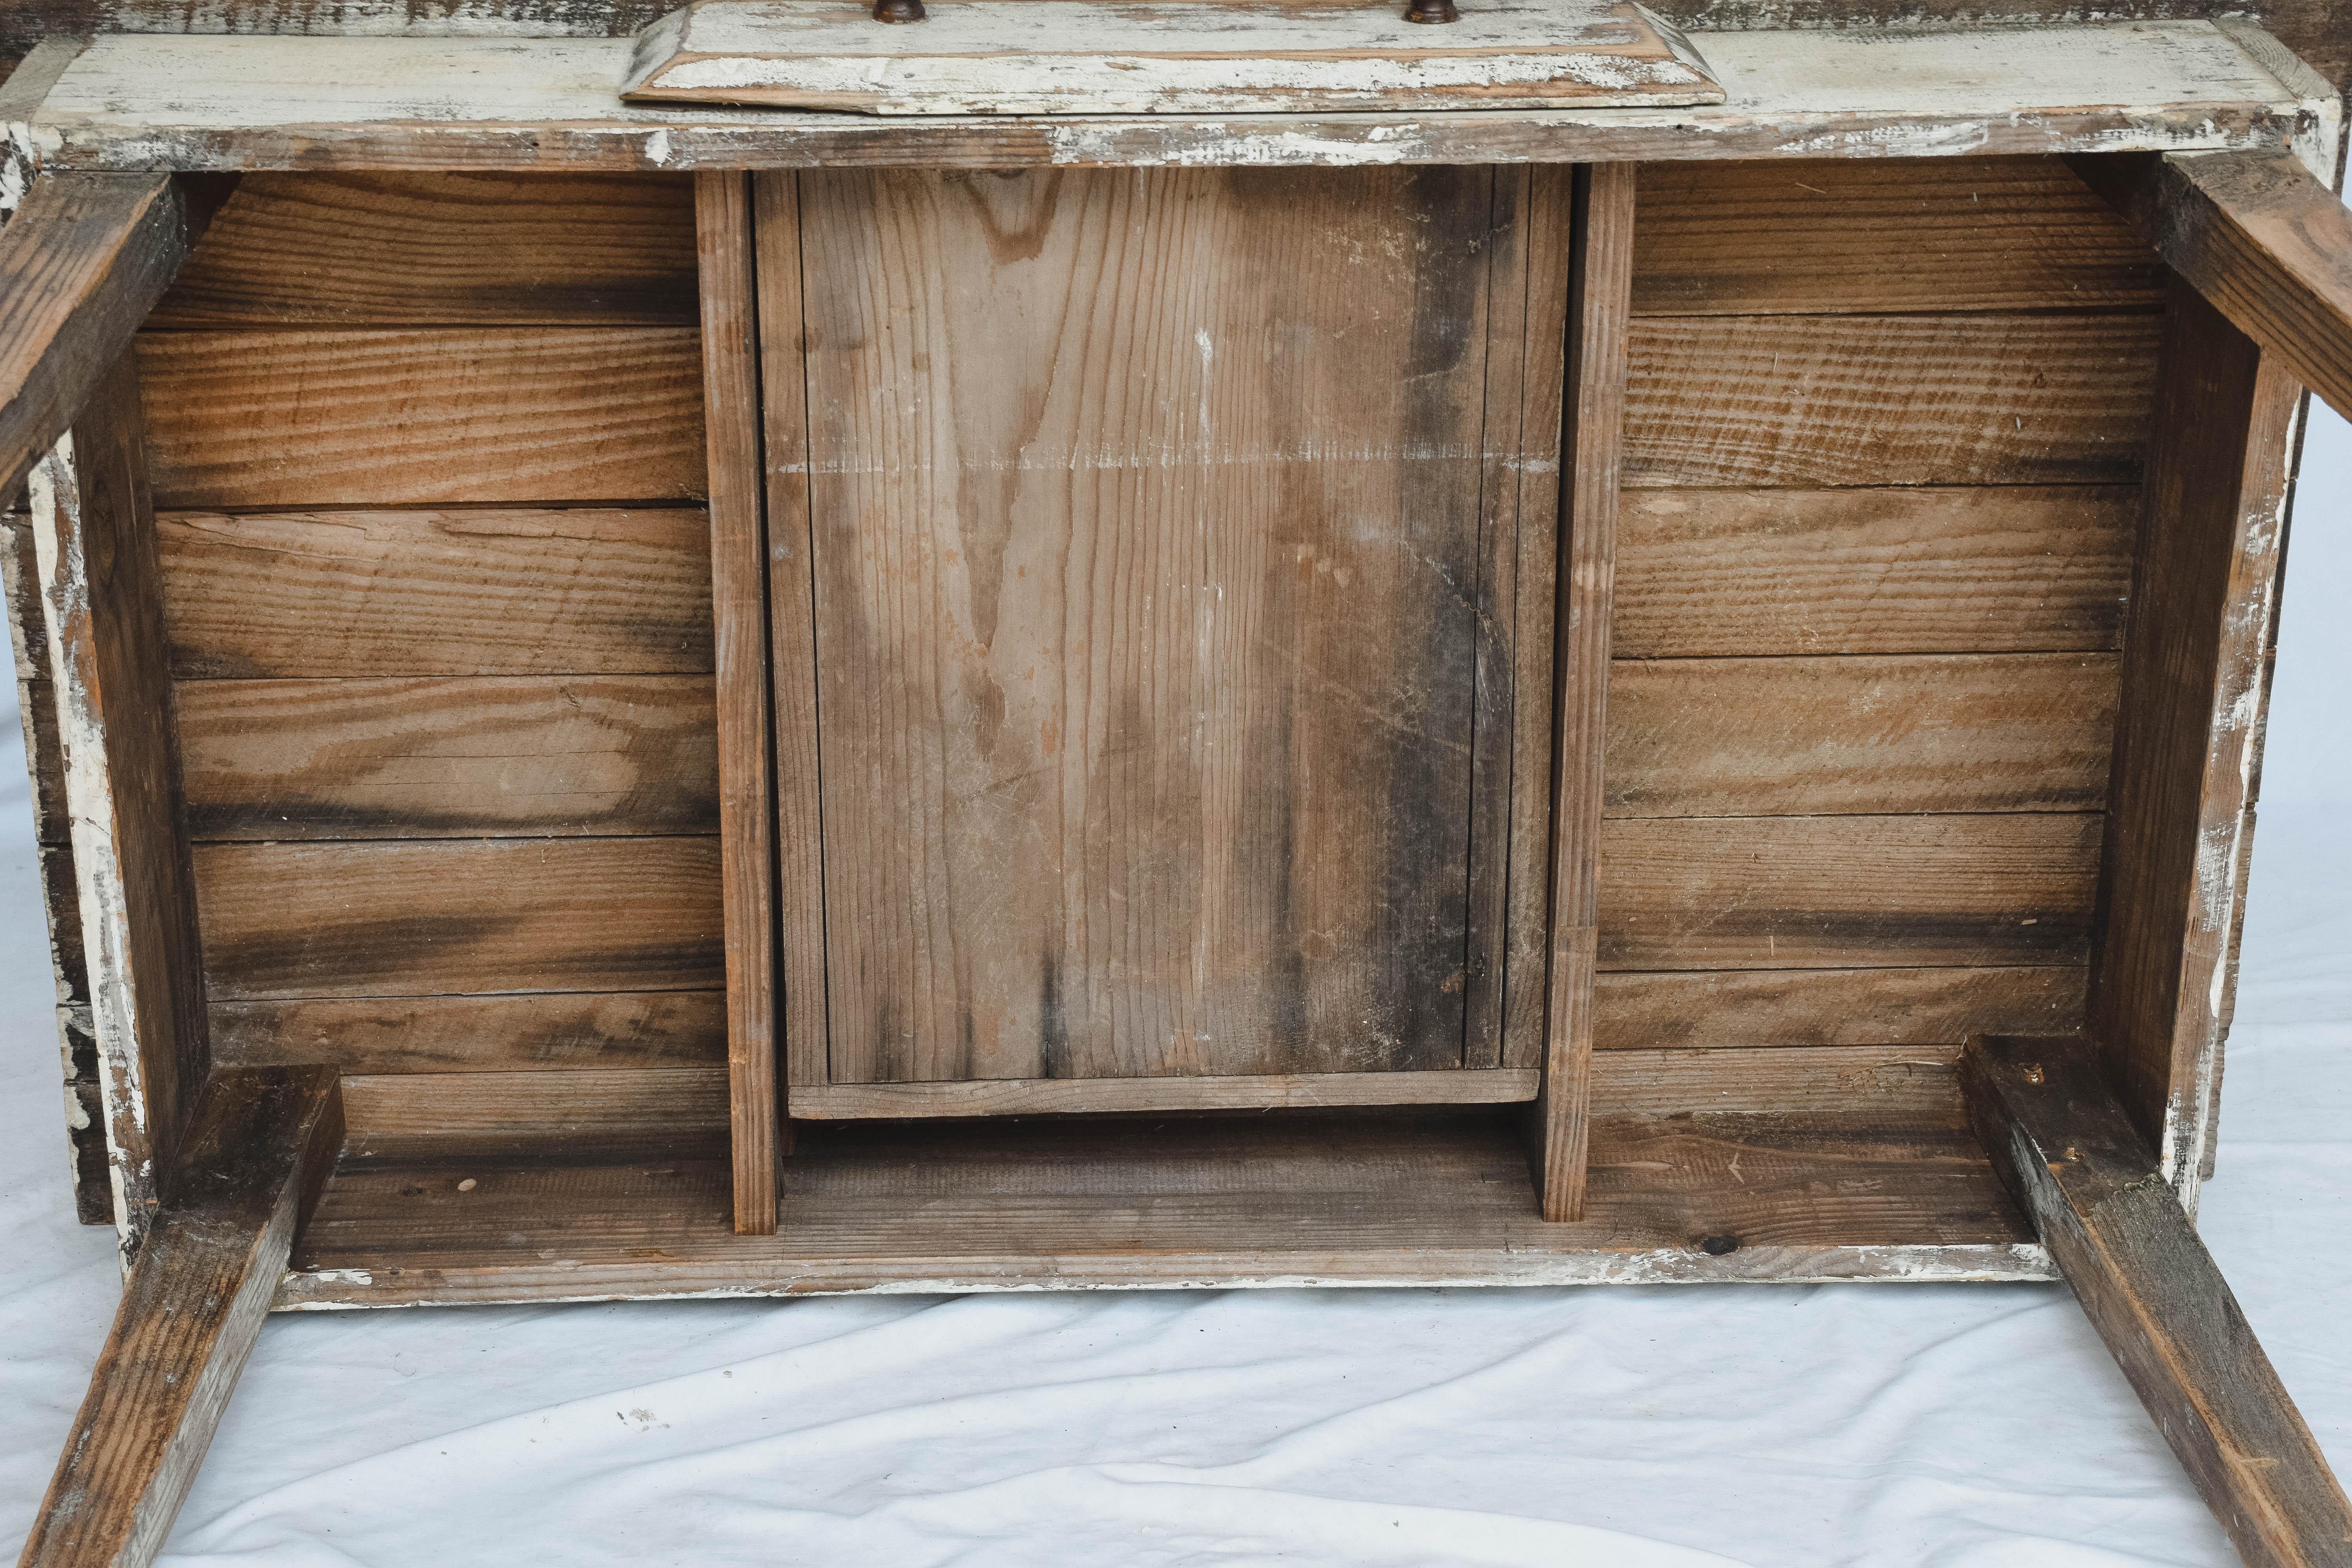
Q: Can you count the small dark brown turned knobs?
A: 2